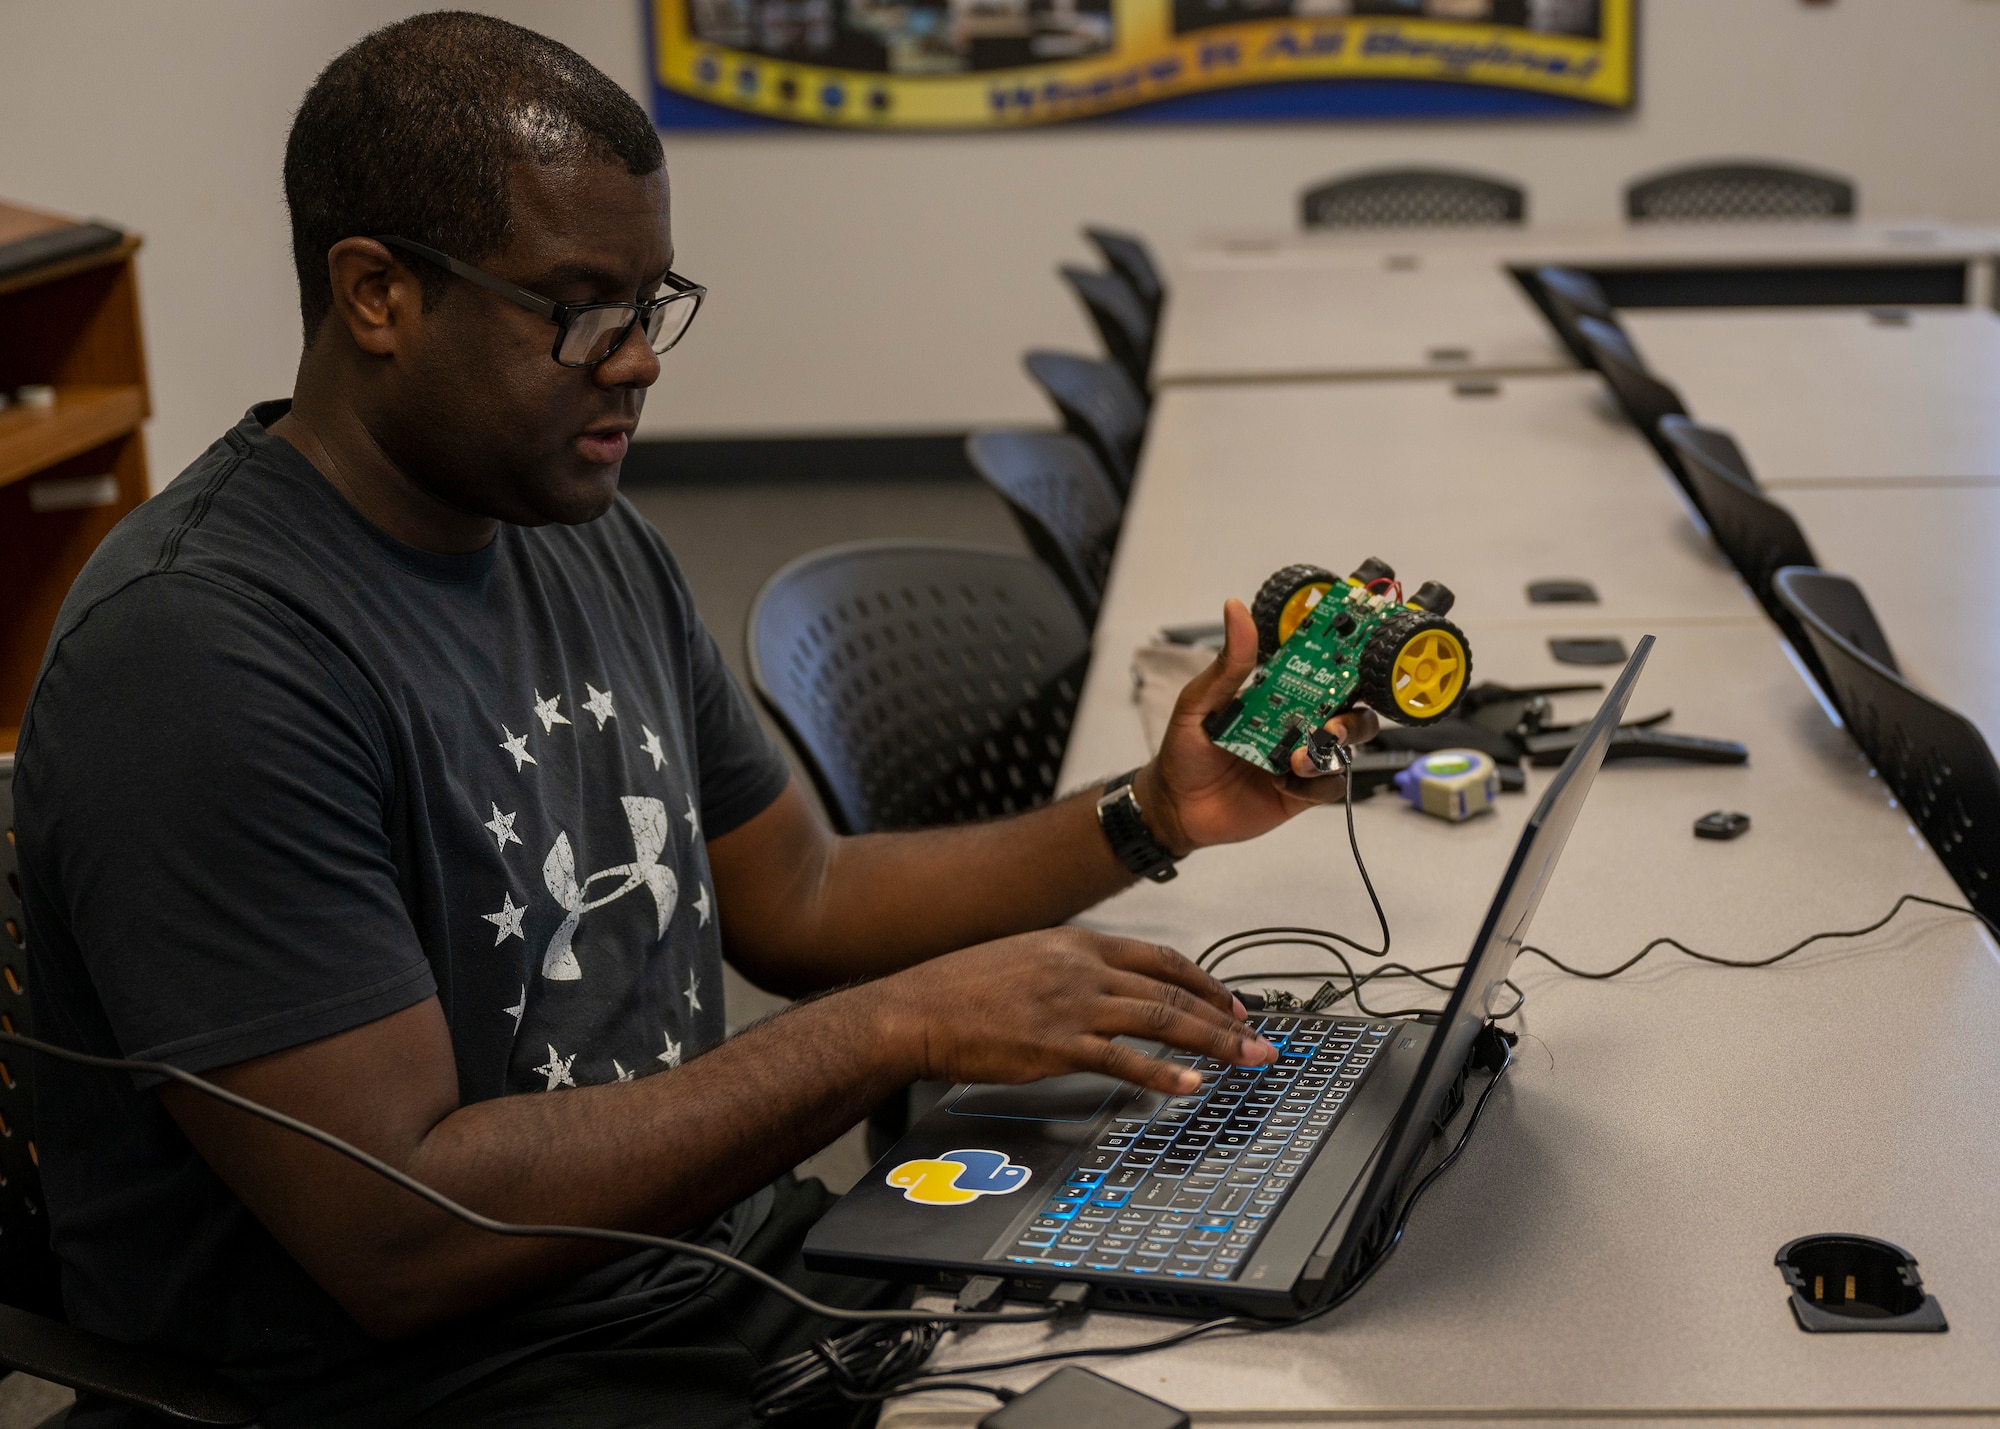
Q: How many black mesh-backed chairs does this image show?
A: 12